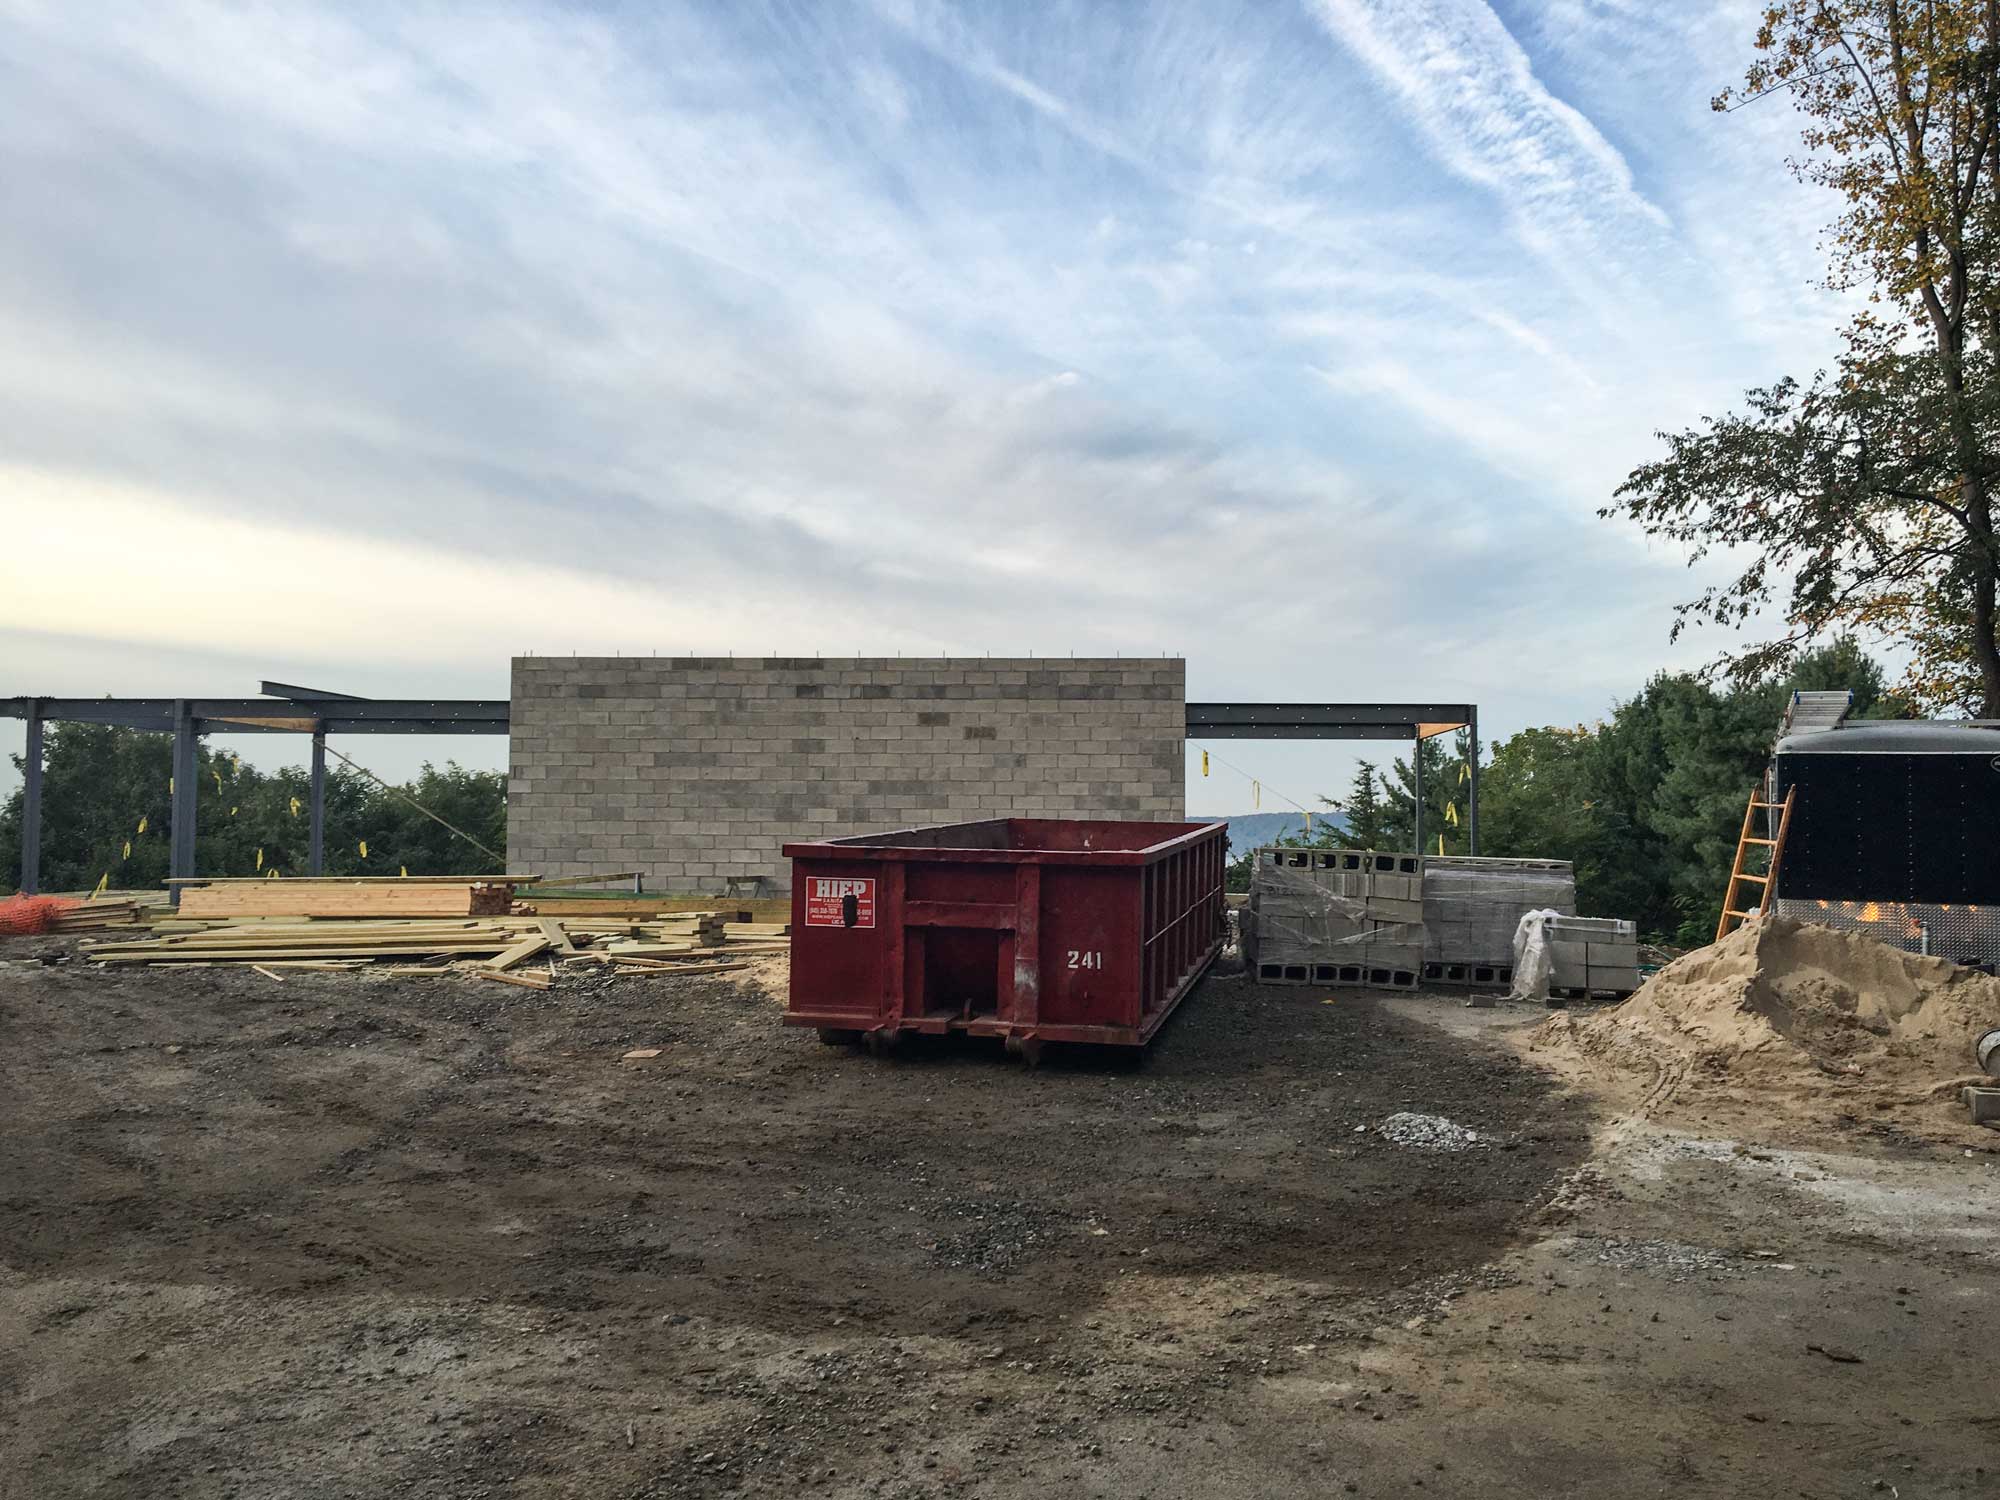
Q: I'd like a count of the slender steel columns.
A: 5